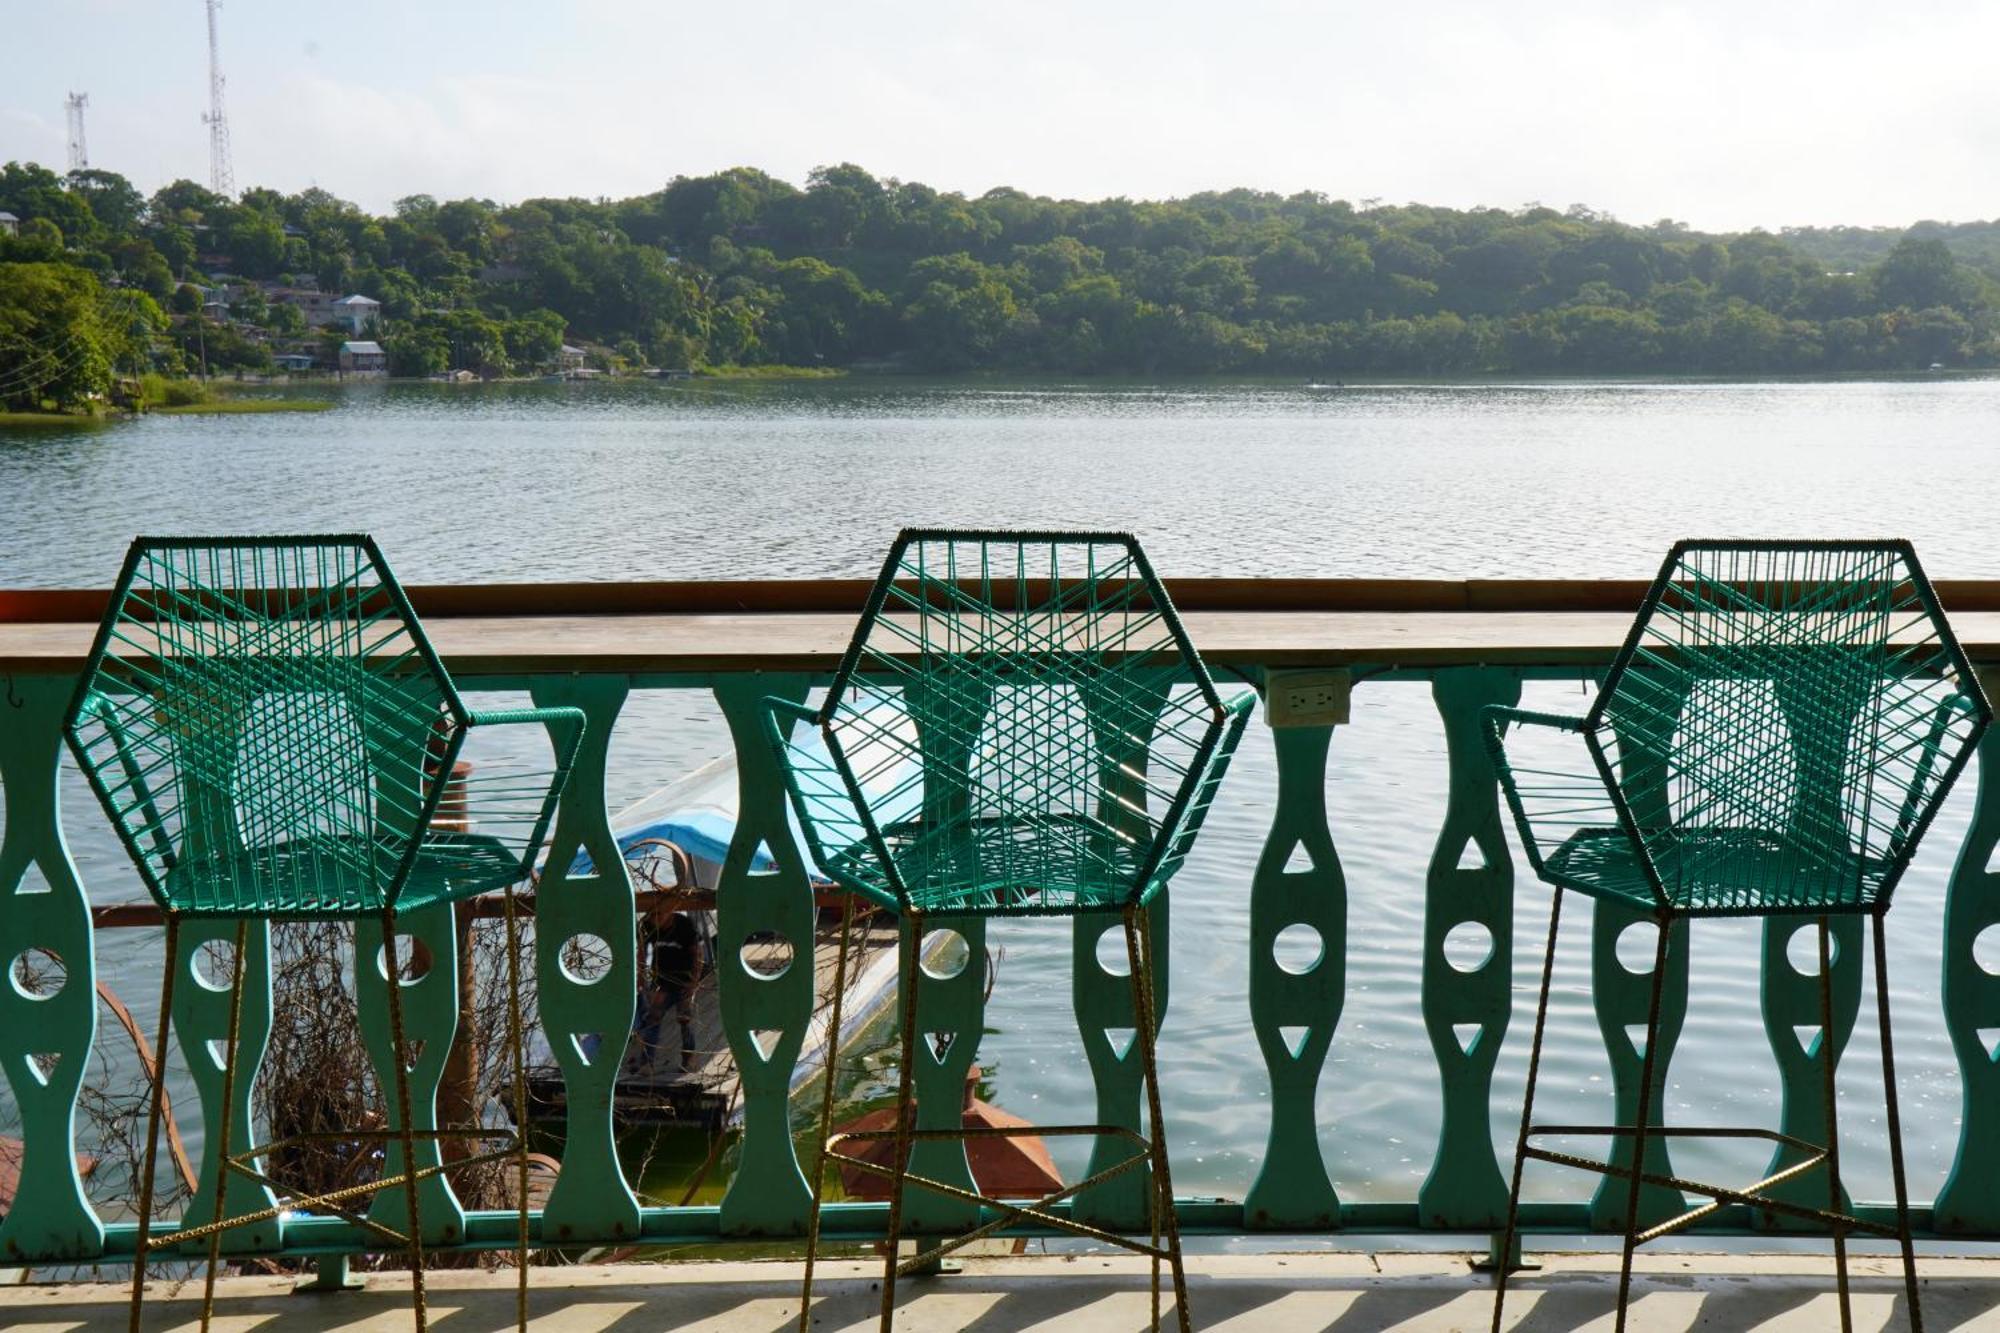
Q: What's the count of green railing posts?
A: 12